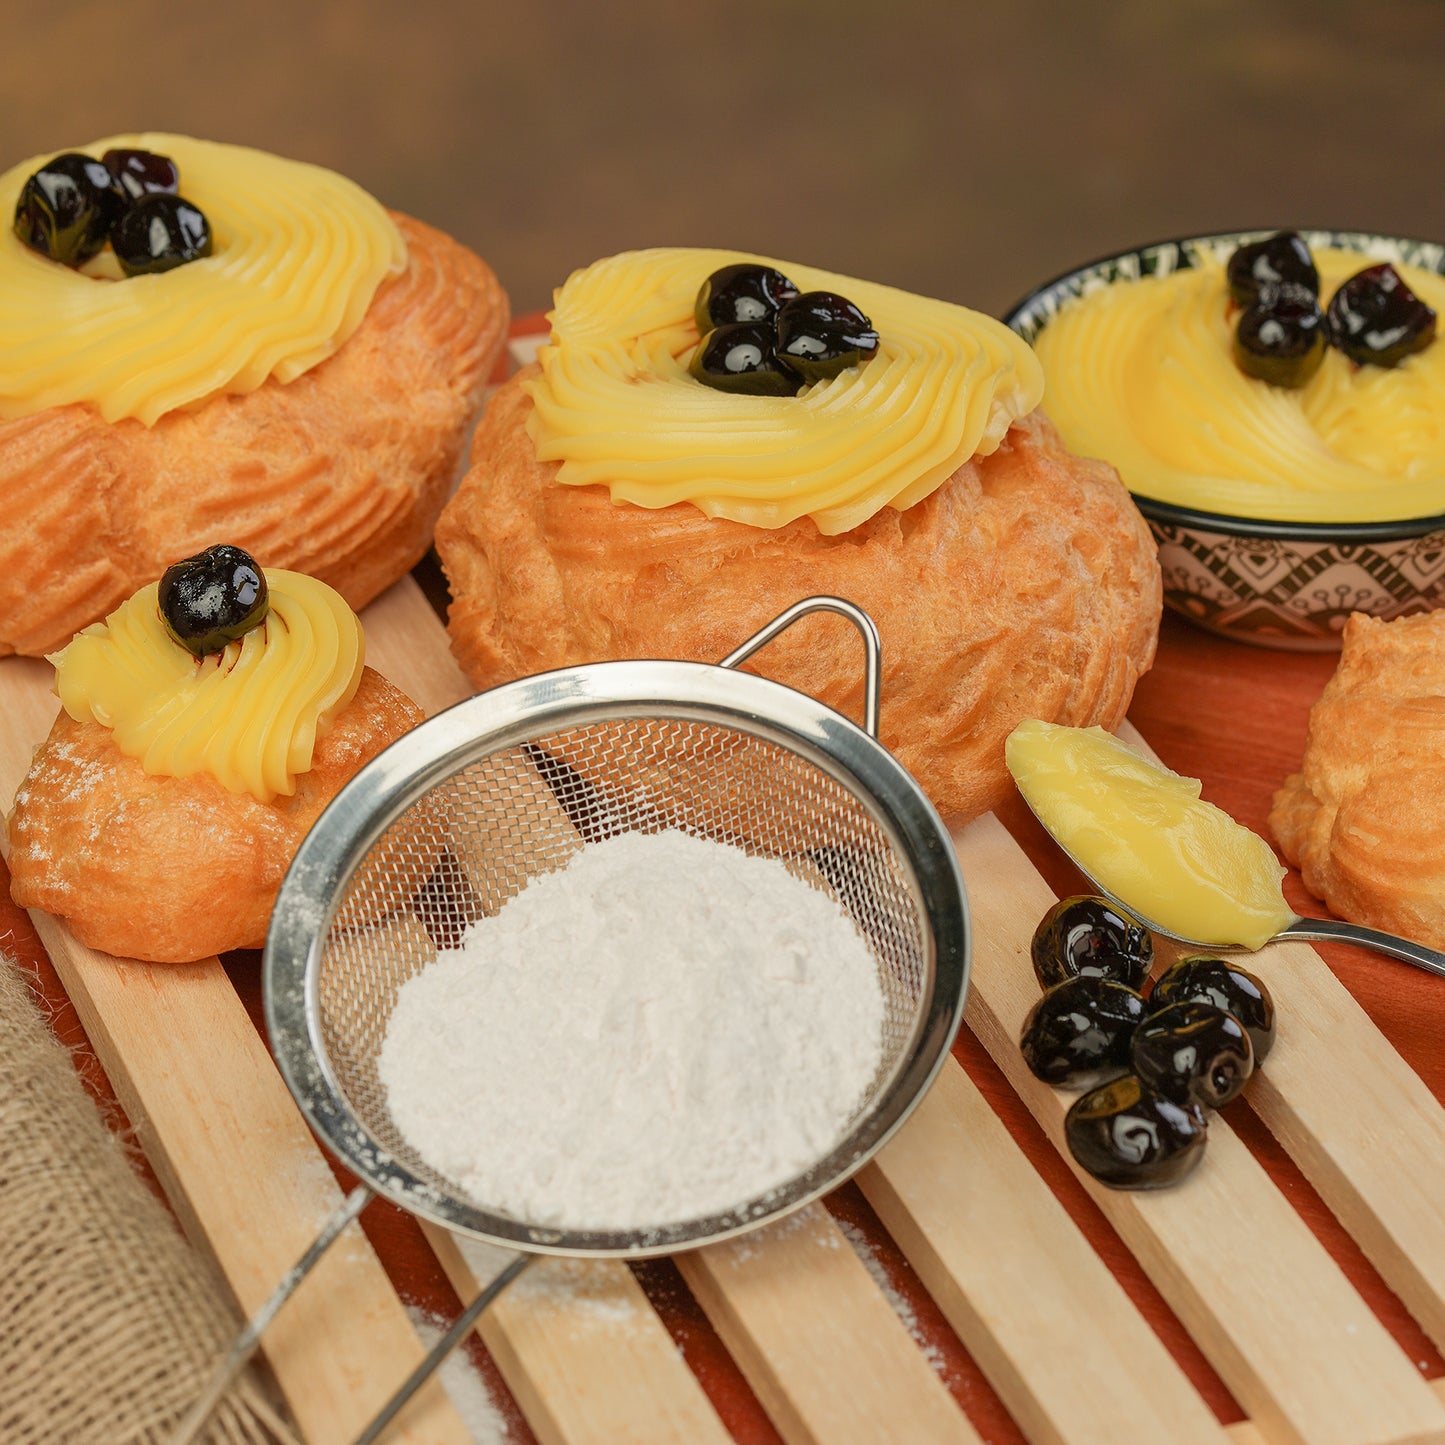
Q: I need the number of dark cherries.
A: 15